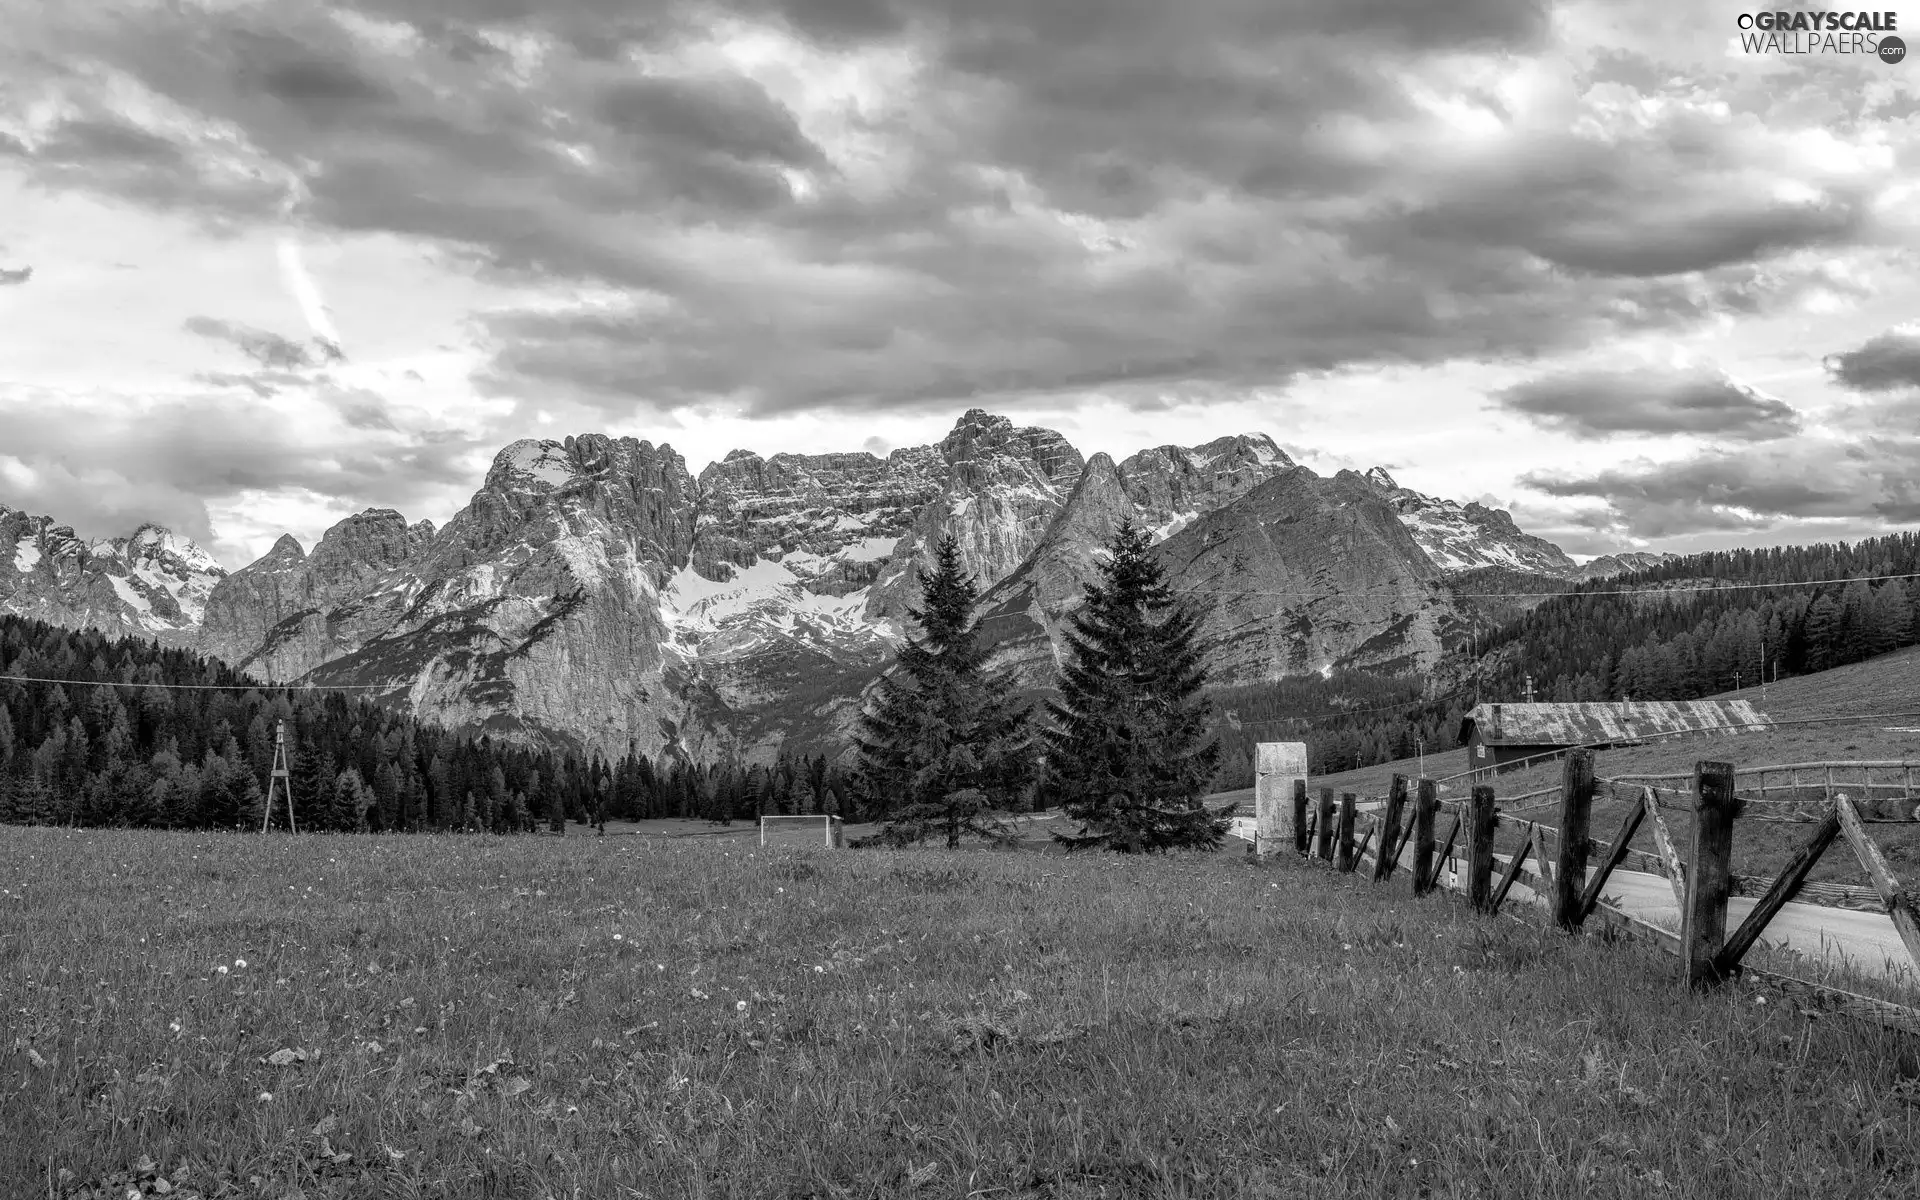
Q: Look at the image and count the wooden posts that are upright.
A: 8